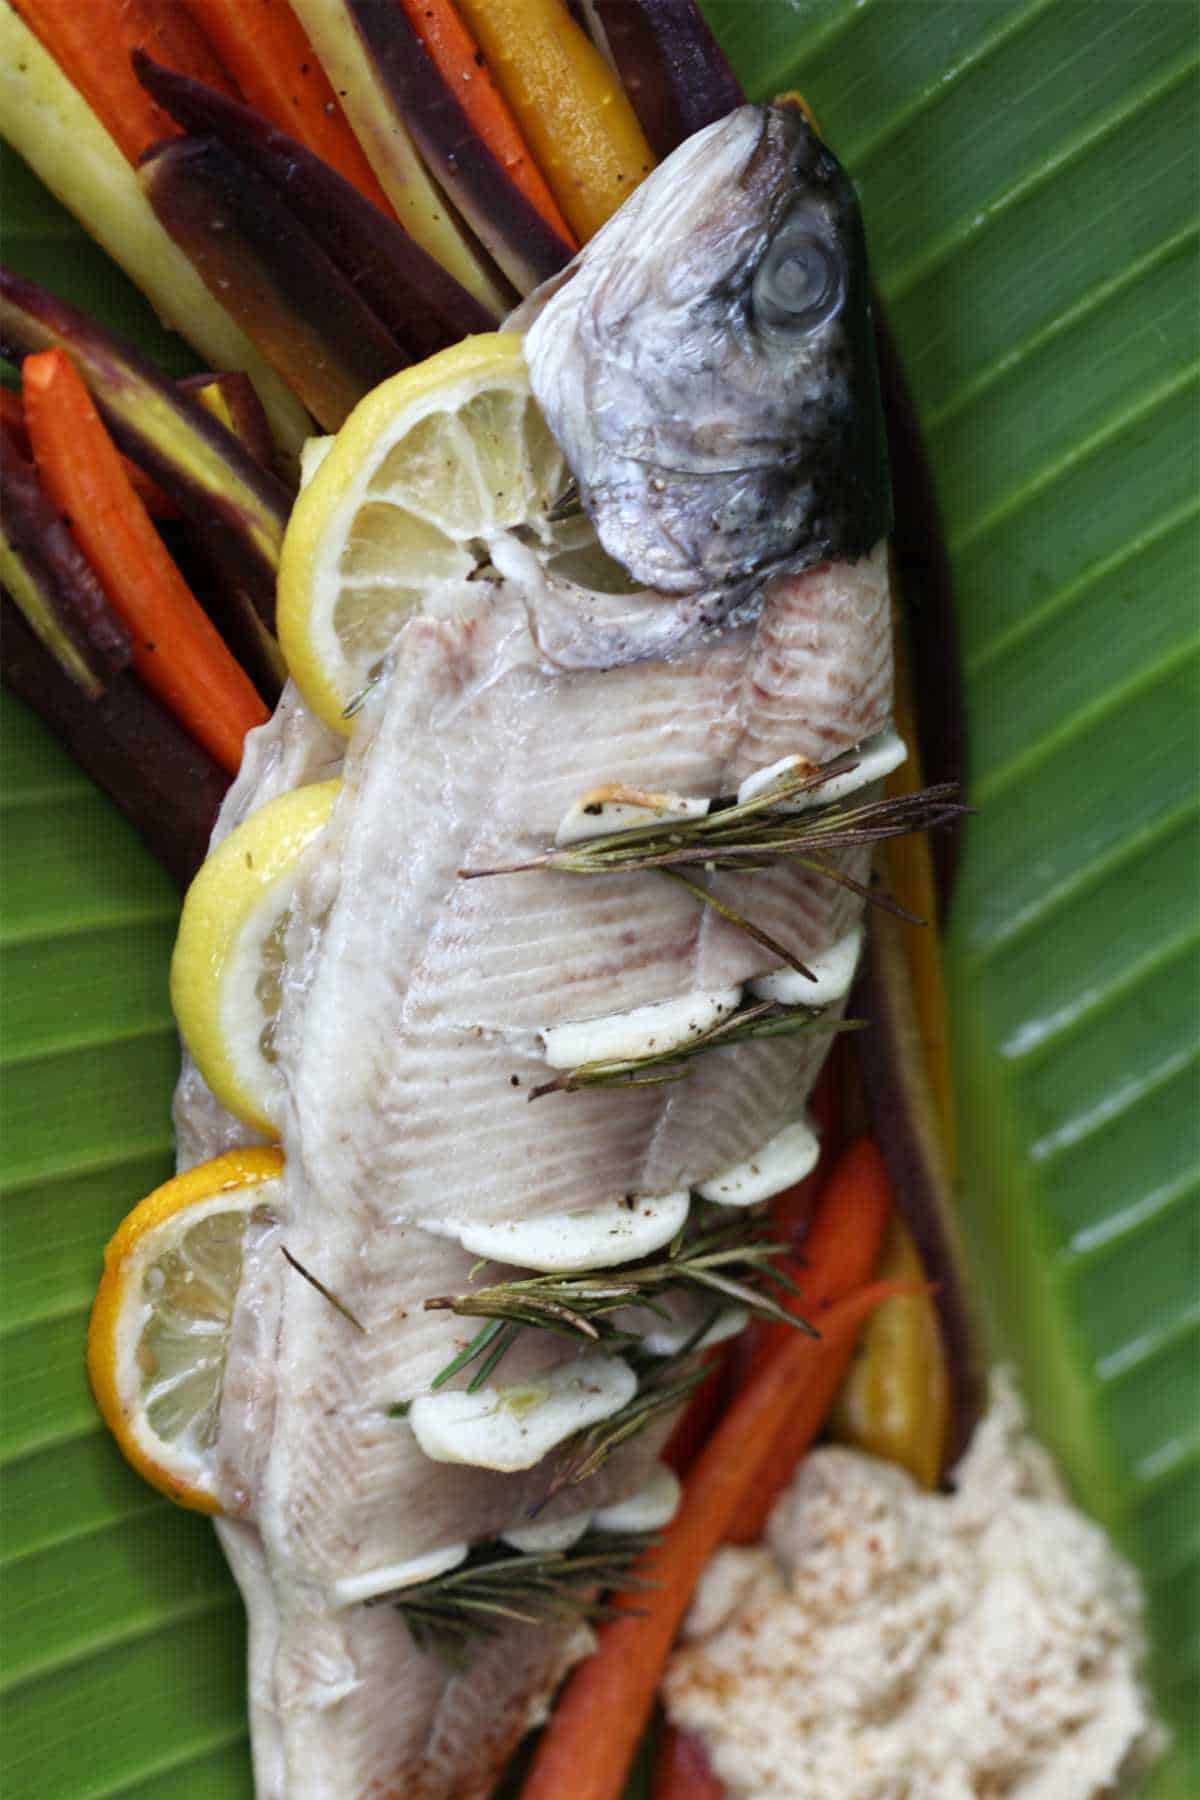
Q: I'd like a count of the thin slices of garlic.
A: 11